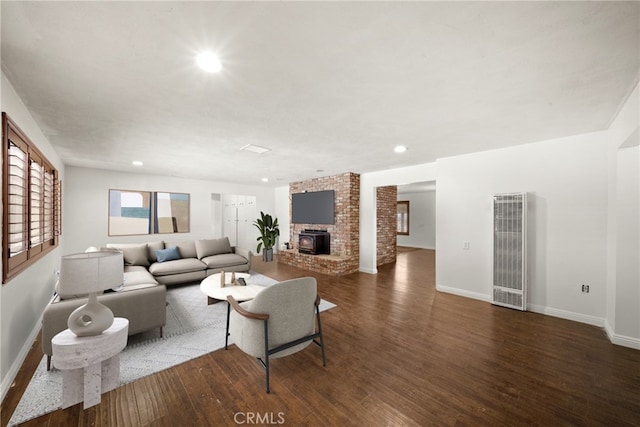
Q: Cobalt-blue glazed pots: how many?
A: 0